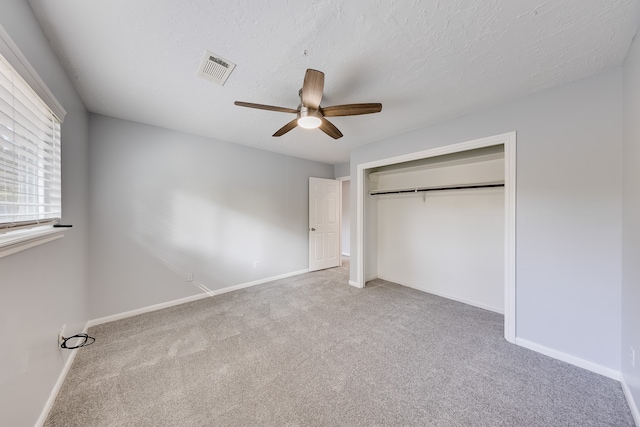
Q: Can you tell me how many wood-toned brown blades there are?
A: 5